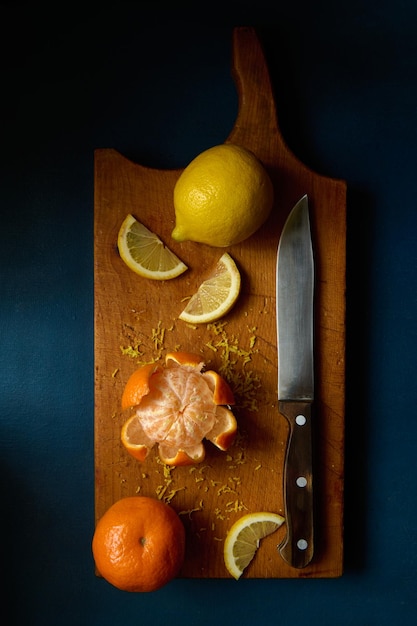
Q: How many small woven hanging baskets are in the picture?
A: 0